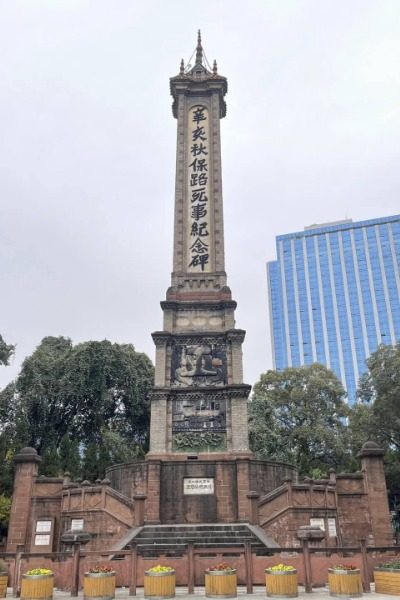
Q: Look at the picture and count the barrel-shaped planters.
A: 6